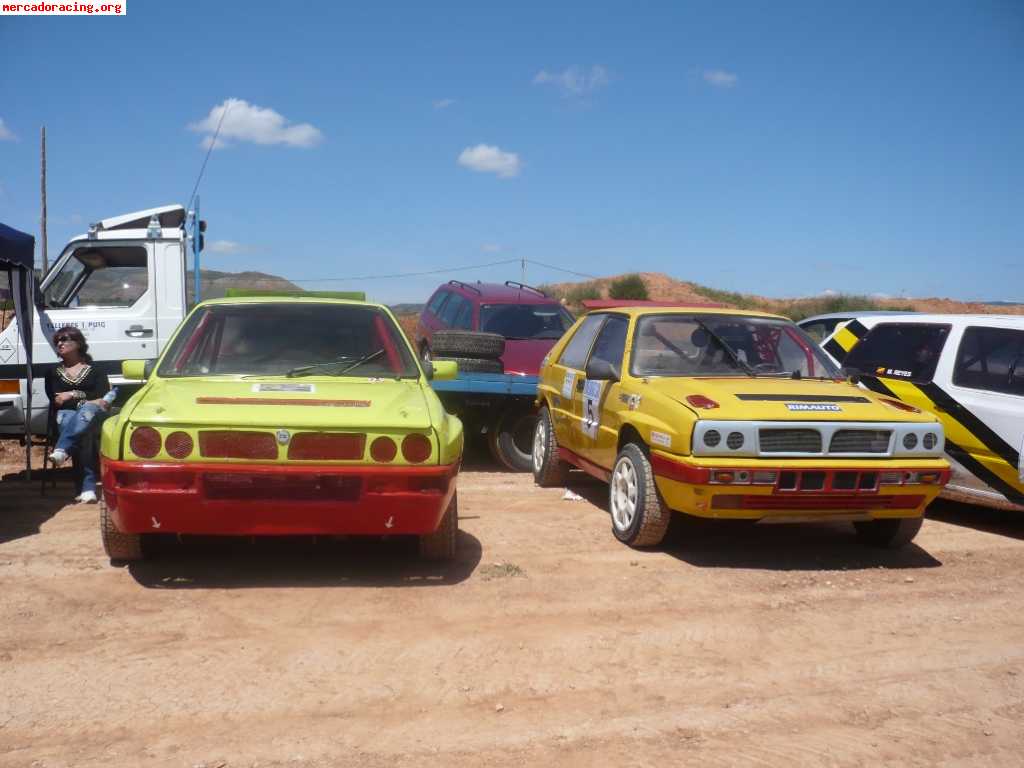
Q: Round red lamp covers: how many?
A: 4